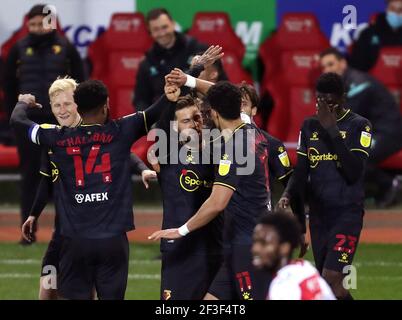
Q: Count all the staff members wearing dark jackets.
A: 4